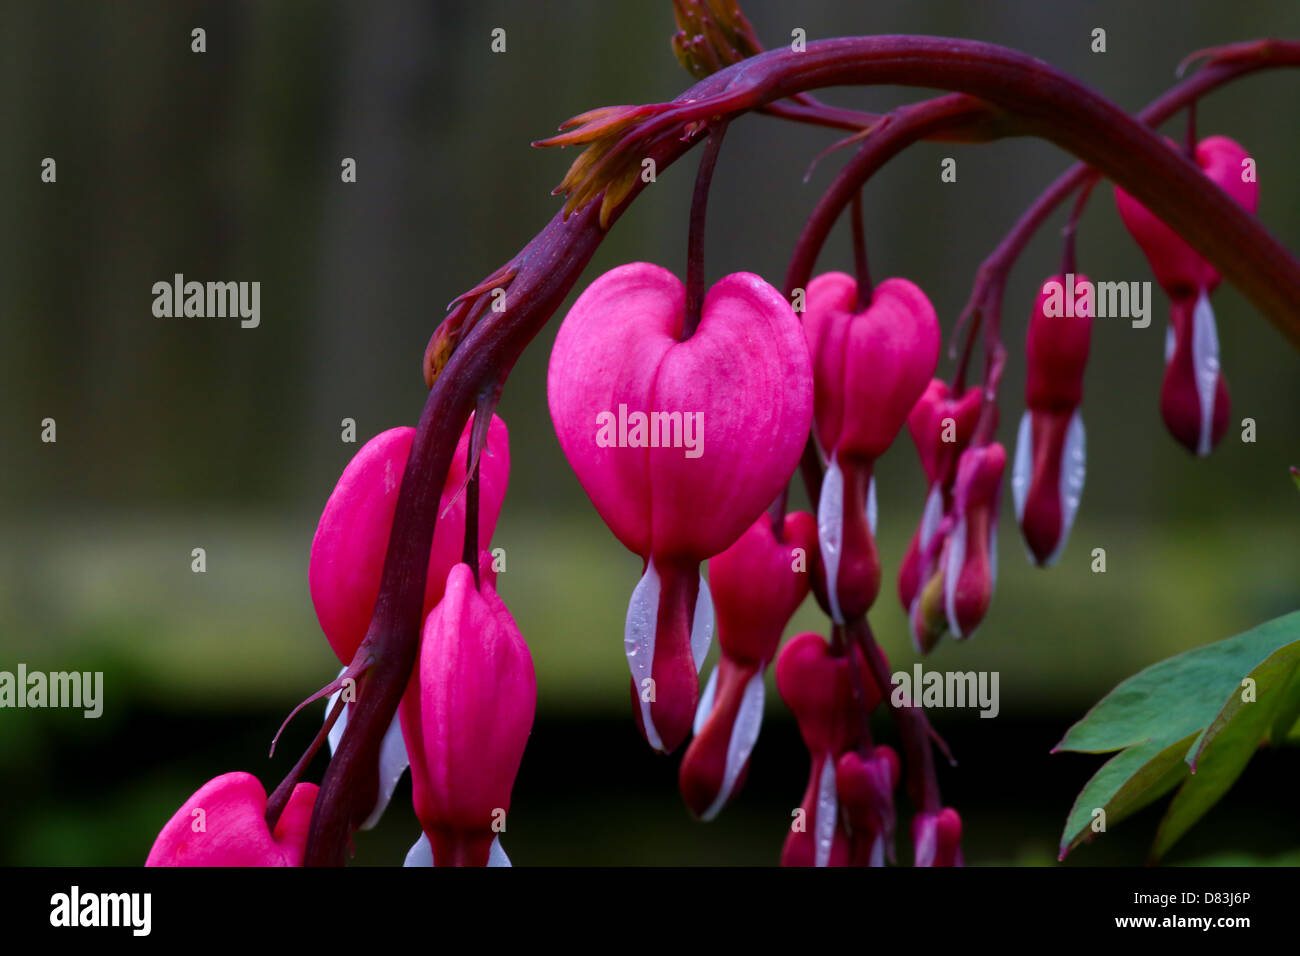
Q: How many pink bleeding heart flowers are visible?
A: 13